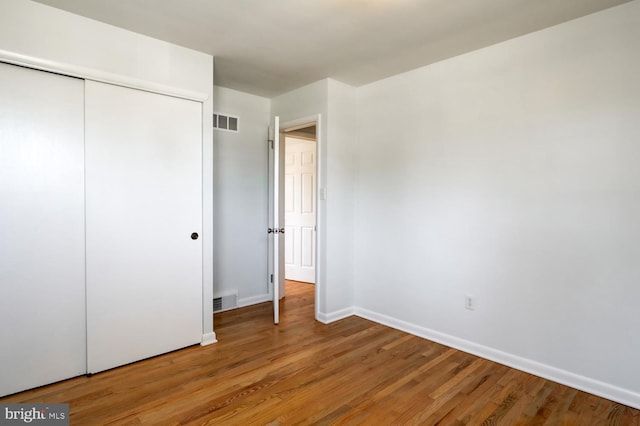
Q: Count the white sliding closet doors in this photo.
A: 2